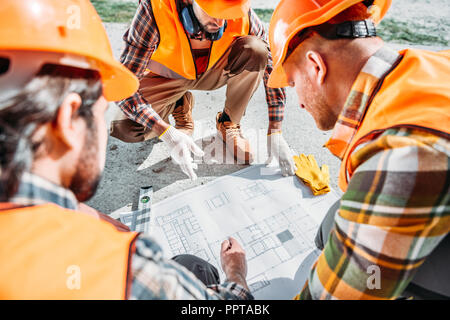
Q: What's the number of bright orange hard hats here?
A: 3